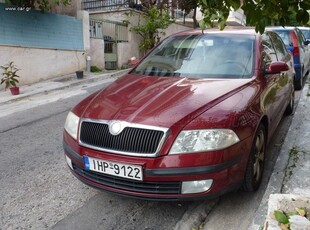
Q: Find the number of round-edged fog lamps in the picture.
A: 2